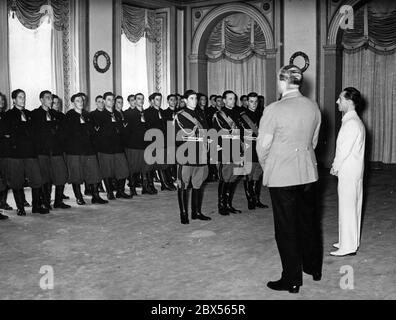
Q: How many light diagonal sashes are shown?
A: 3